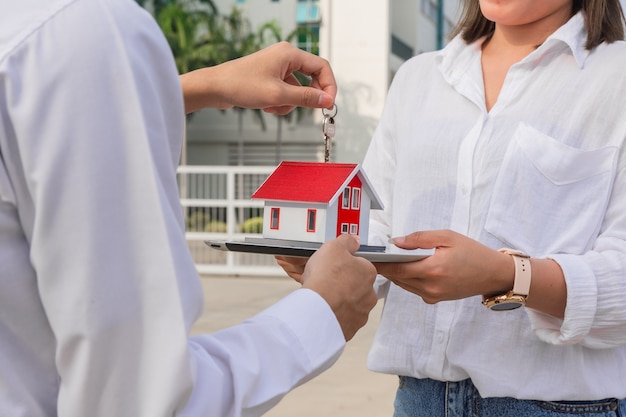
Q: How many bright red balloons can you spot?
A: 0